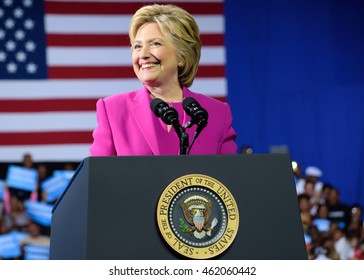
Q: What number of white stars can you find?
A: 14